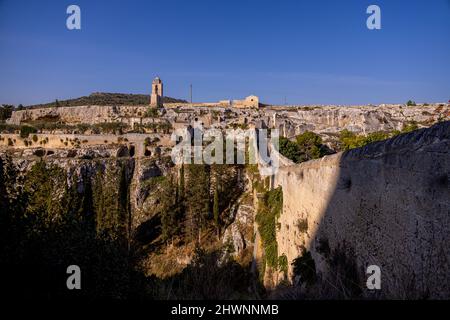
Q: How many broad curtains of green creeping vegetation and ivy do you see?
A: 1